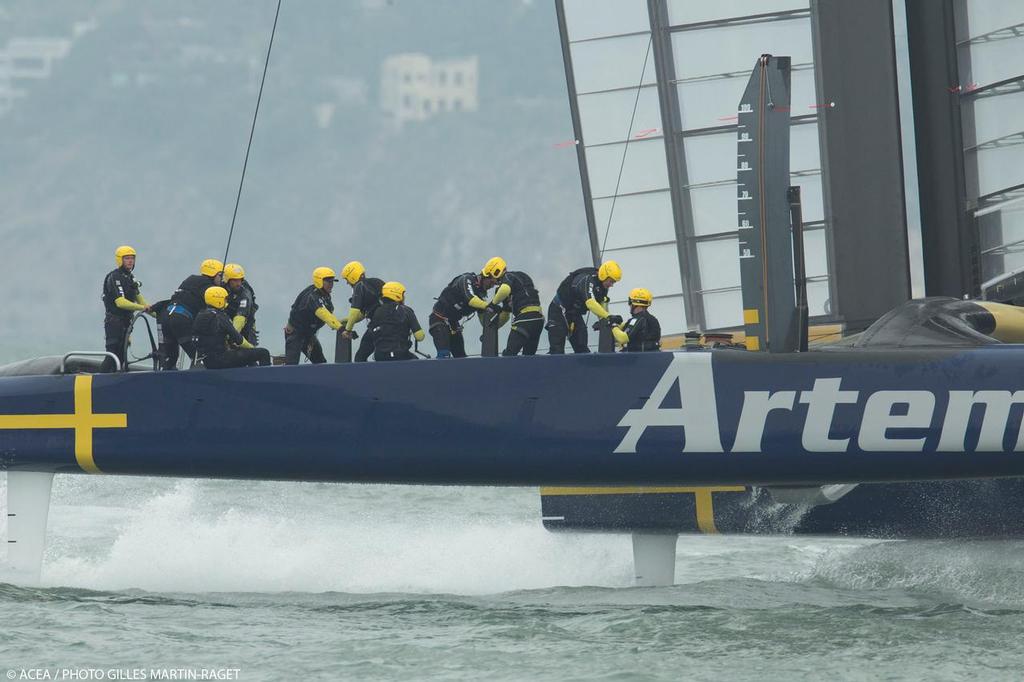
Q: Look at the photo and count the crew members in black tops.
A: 11